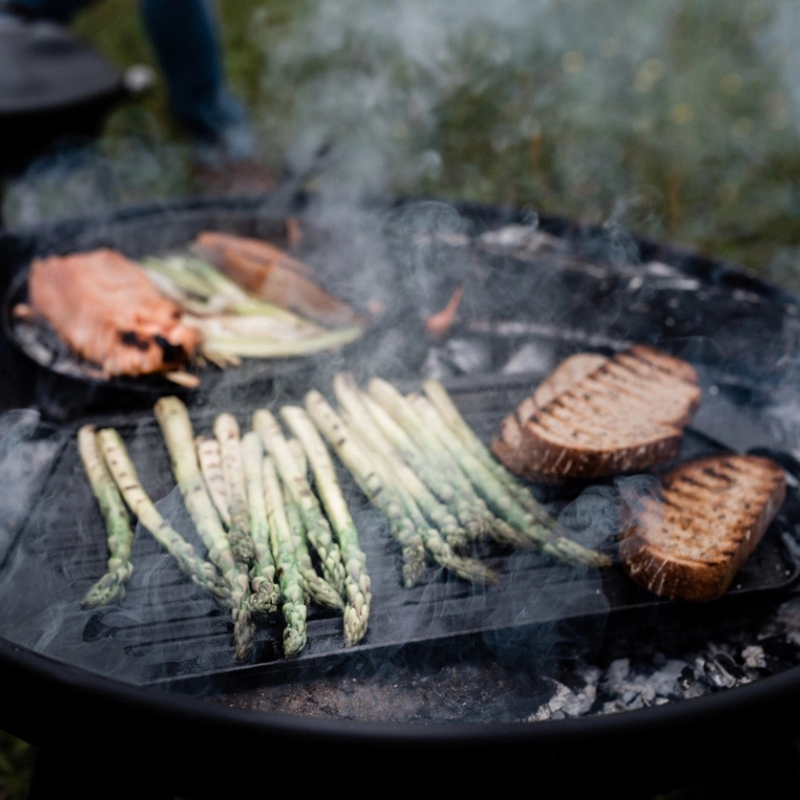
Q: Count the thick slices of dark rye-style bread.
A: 3